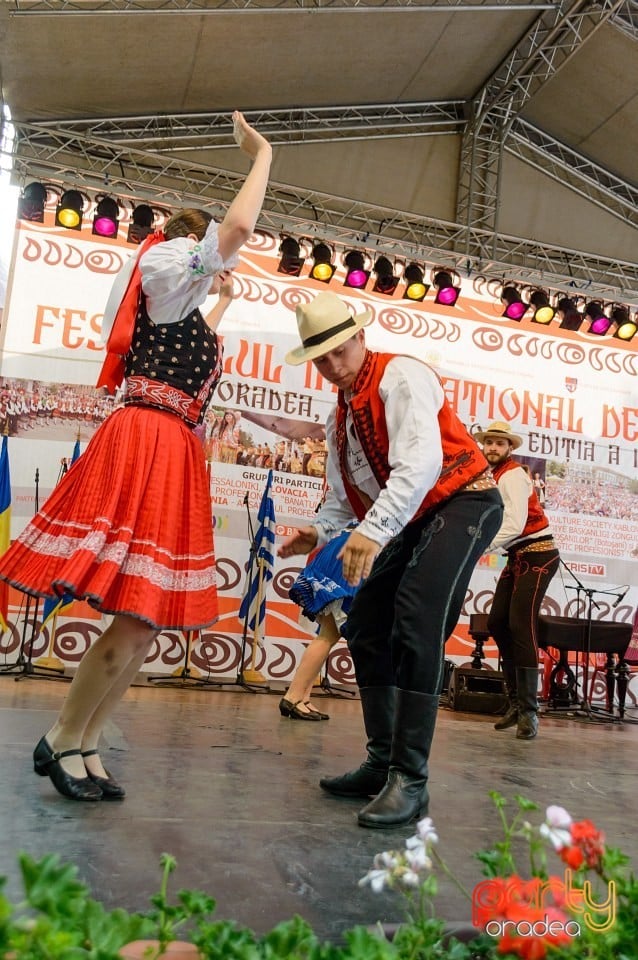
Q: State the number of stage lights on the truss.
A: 15